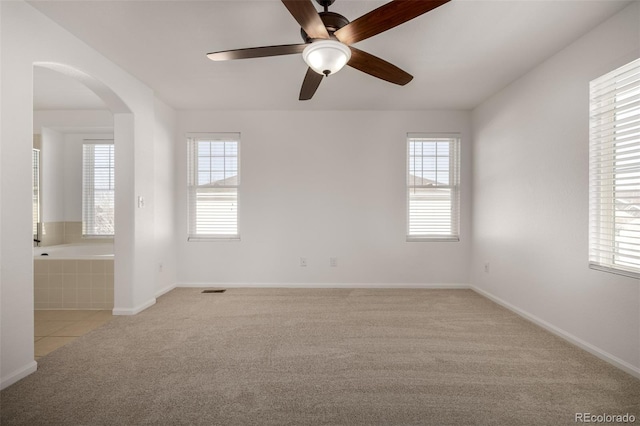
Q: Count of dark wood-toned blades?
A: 5